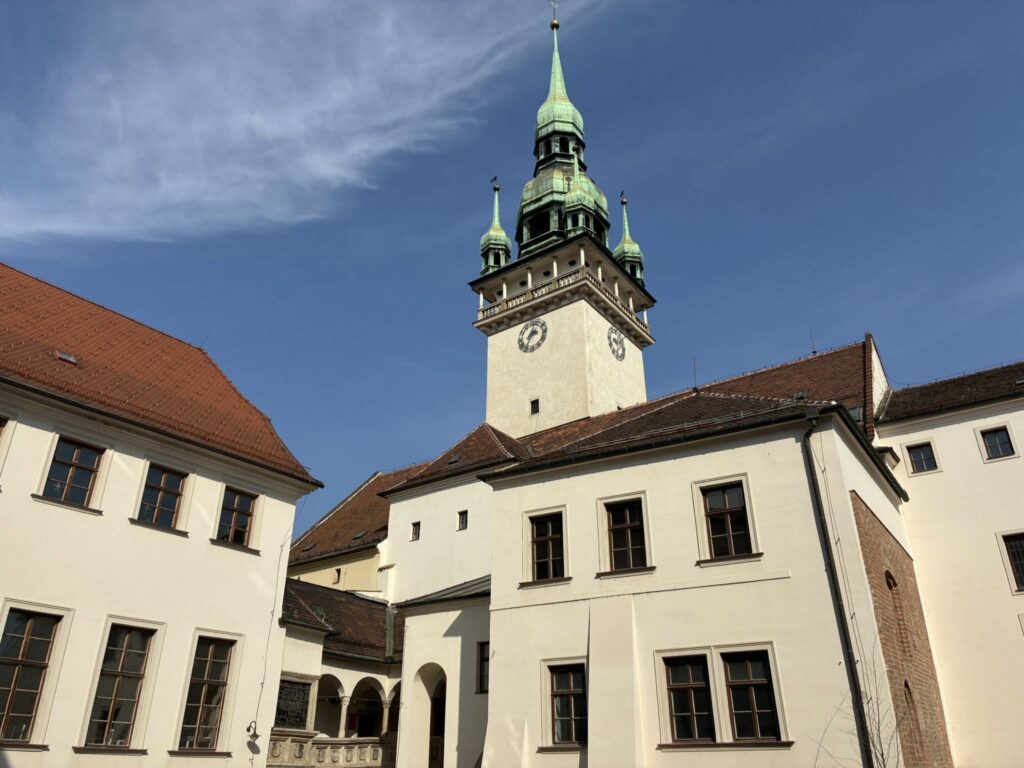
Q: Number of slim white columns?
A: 9